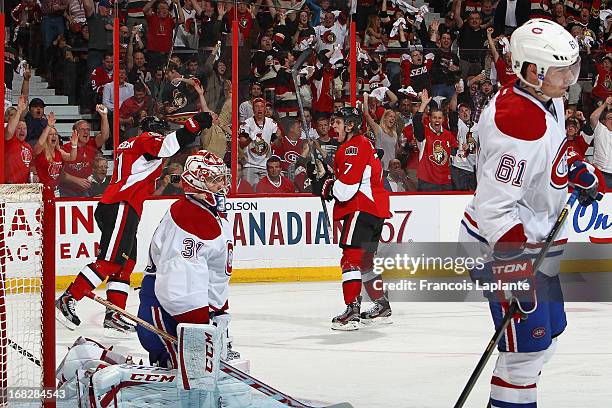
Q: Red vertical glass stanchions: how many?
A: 4